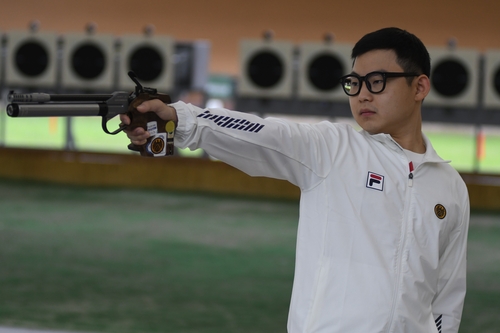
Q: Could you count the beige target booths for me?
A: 7